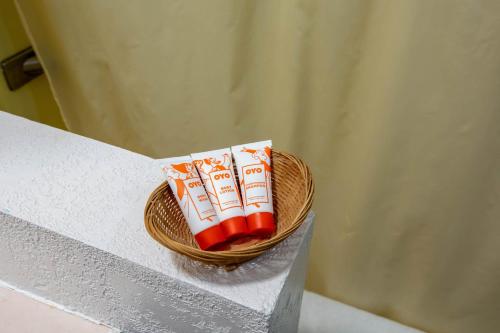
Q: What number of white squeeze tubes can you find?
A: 3